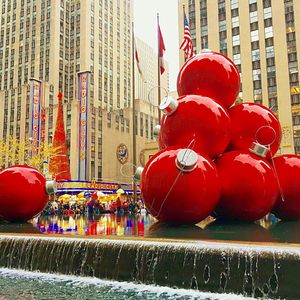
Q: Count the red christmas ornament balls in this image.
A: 7